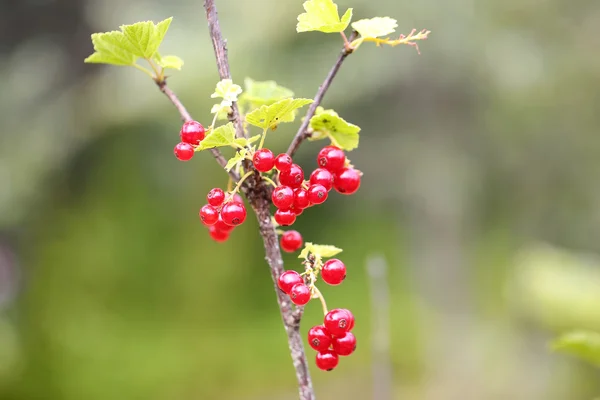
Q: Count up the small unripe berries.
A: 0